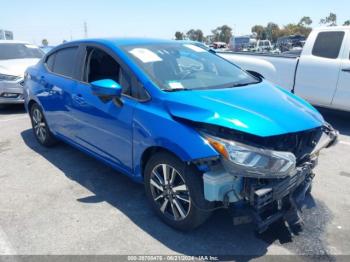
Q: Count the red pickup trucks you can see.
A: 0